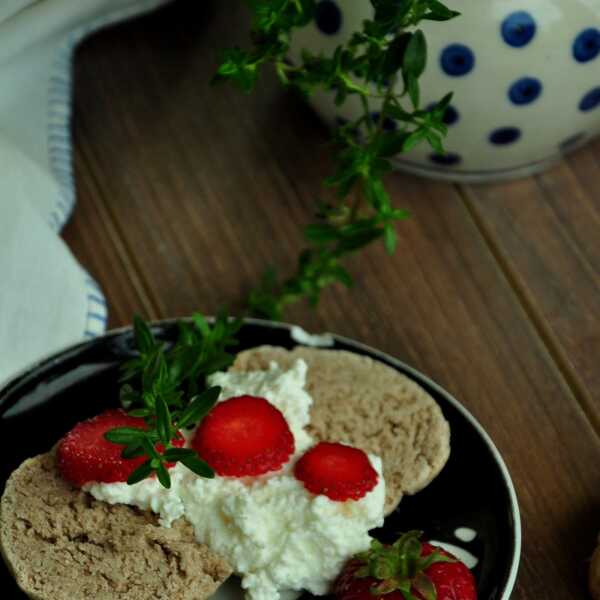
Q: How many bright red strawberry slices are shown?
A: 3